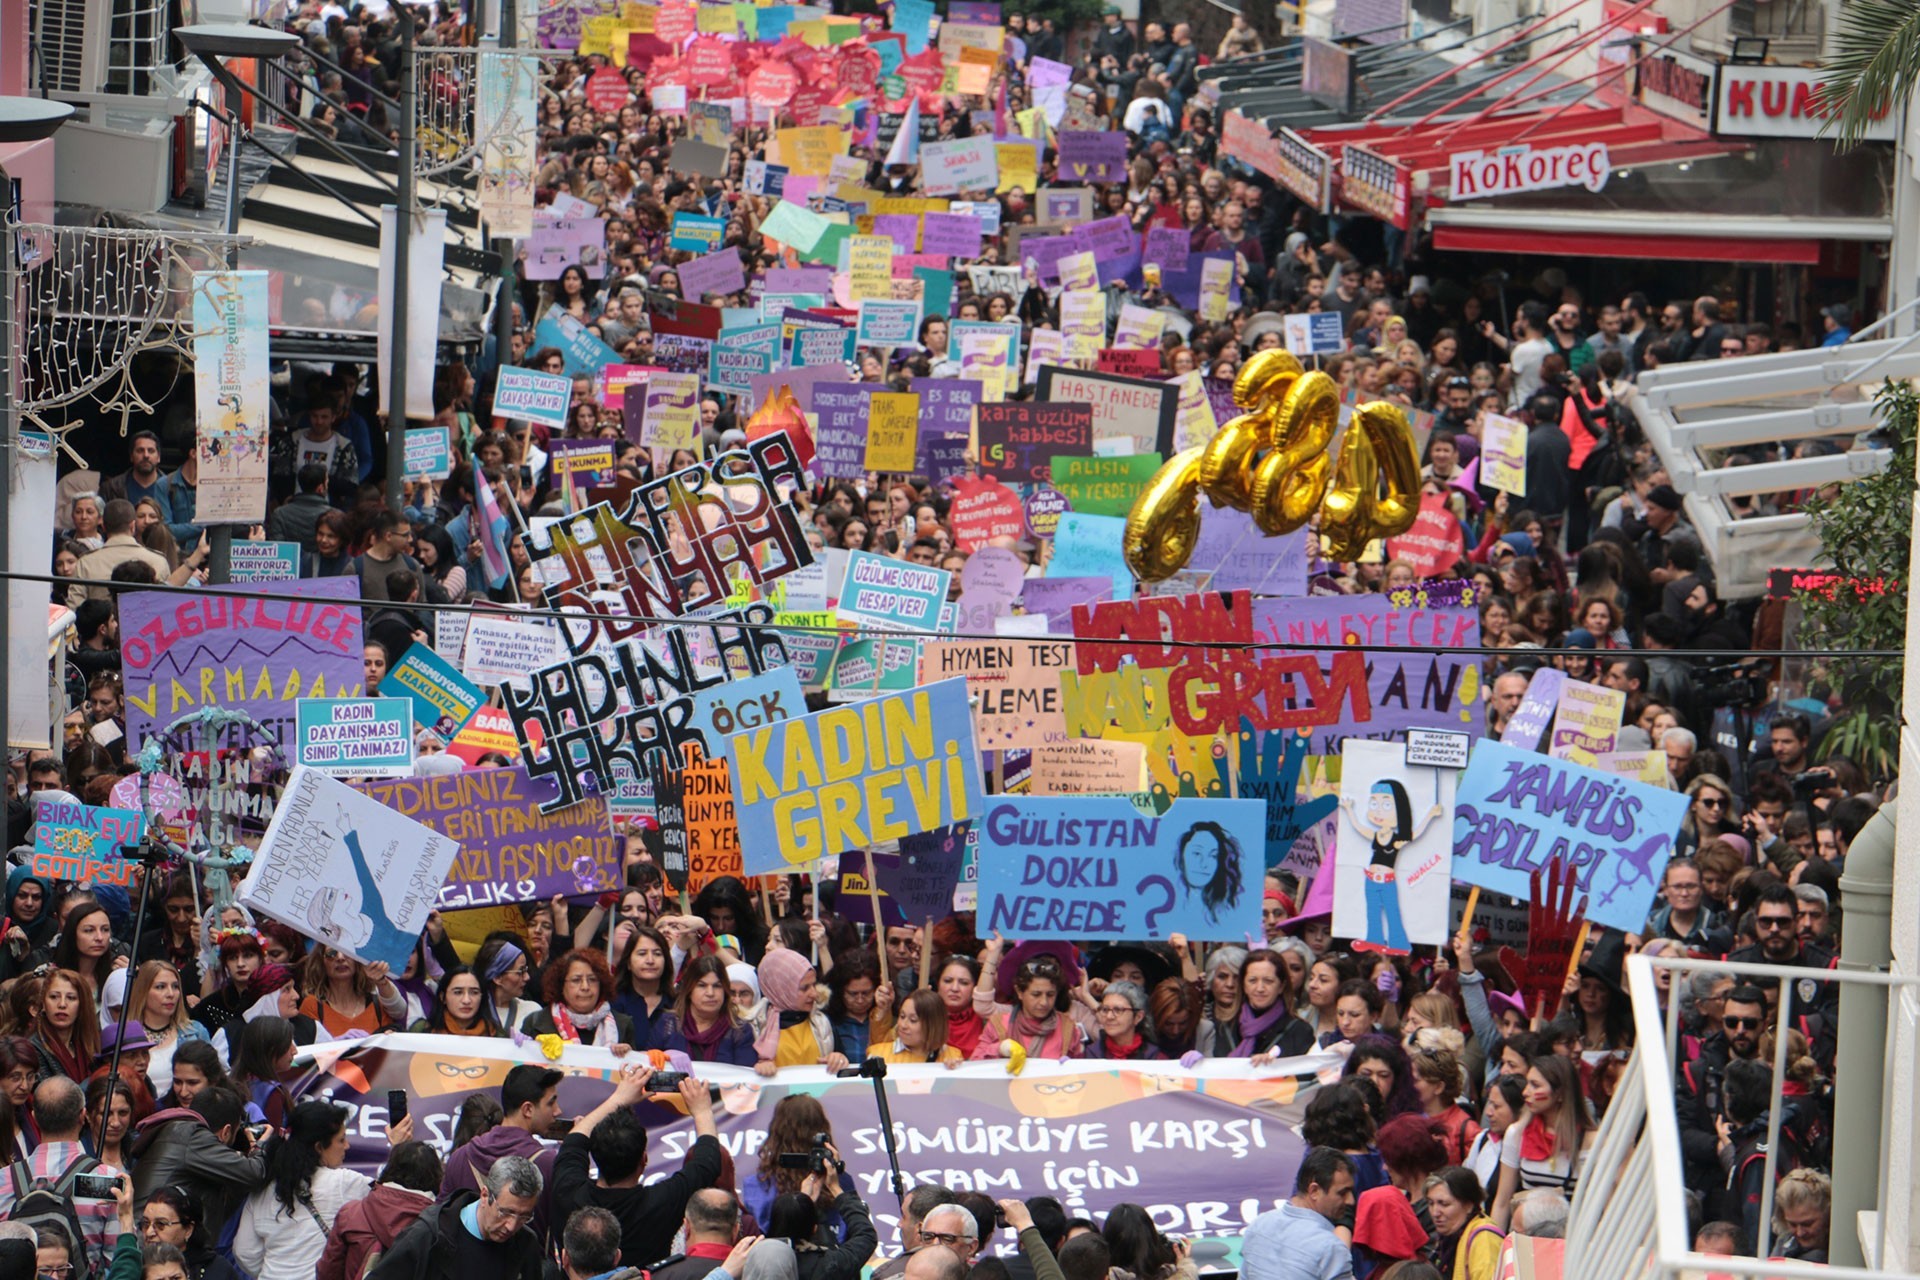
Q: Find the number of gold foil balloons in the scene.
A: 4